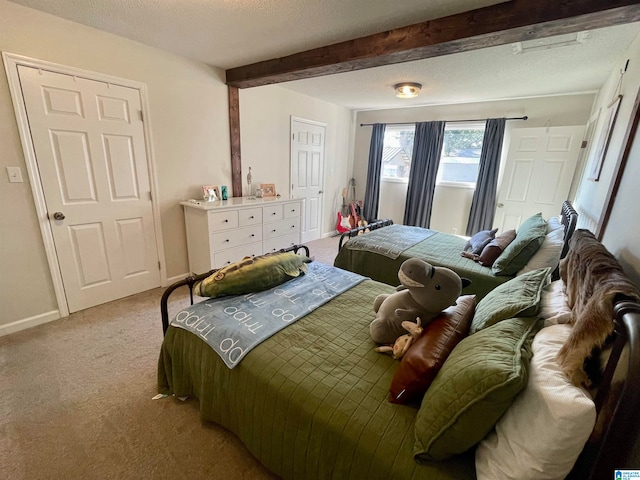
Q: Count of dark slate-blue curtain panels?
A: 3